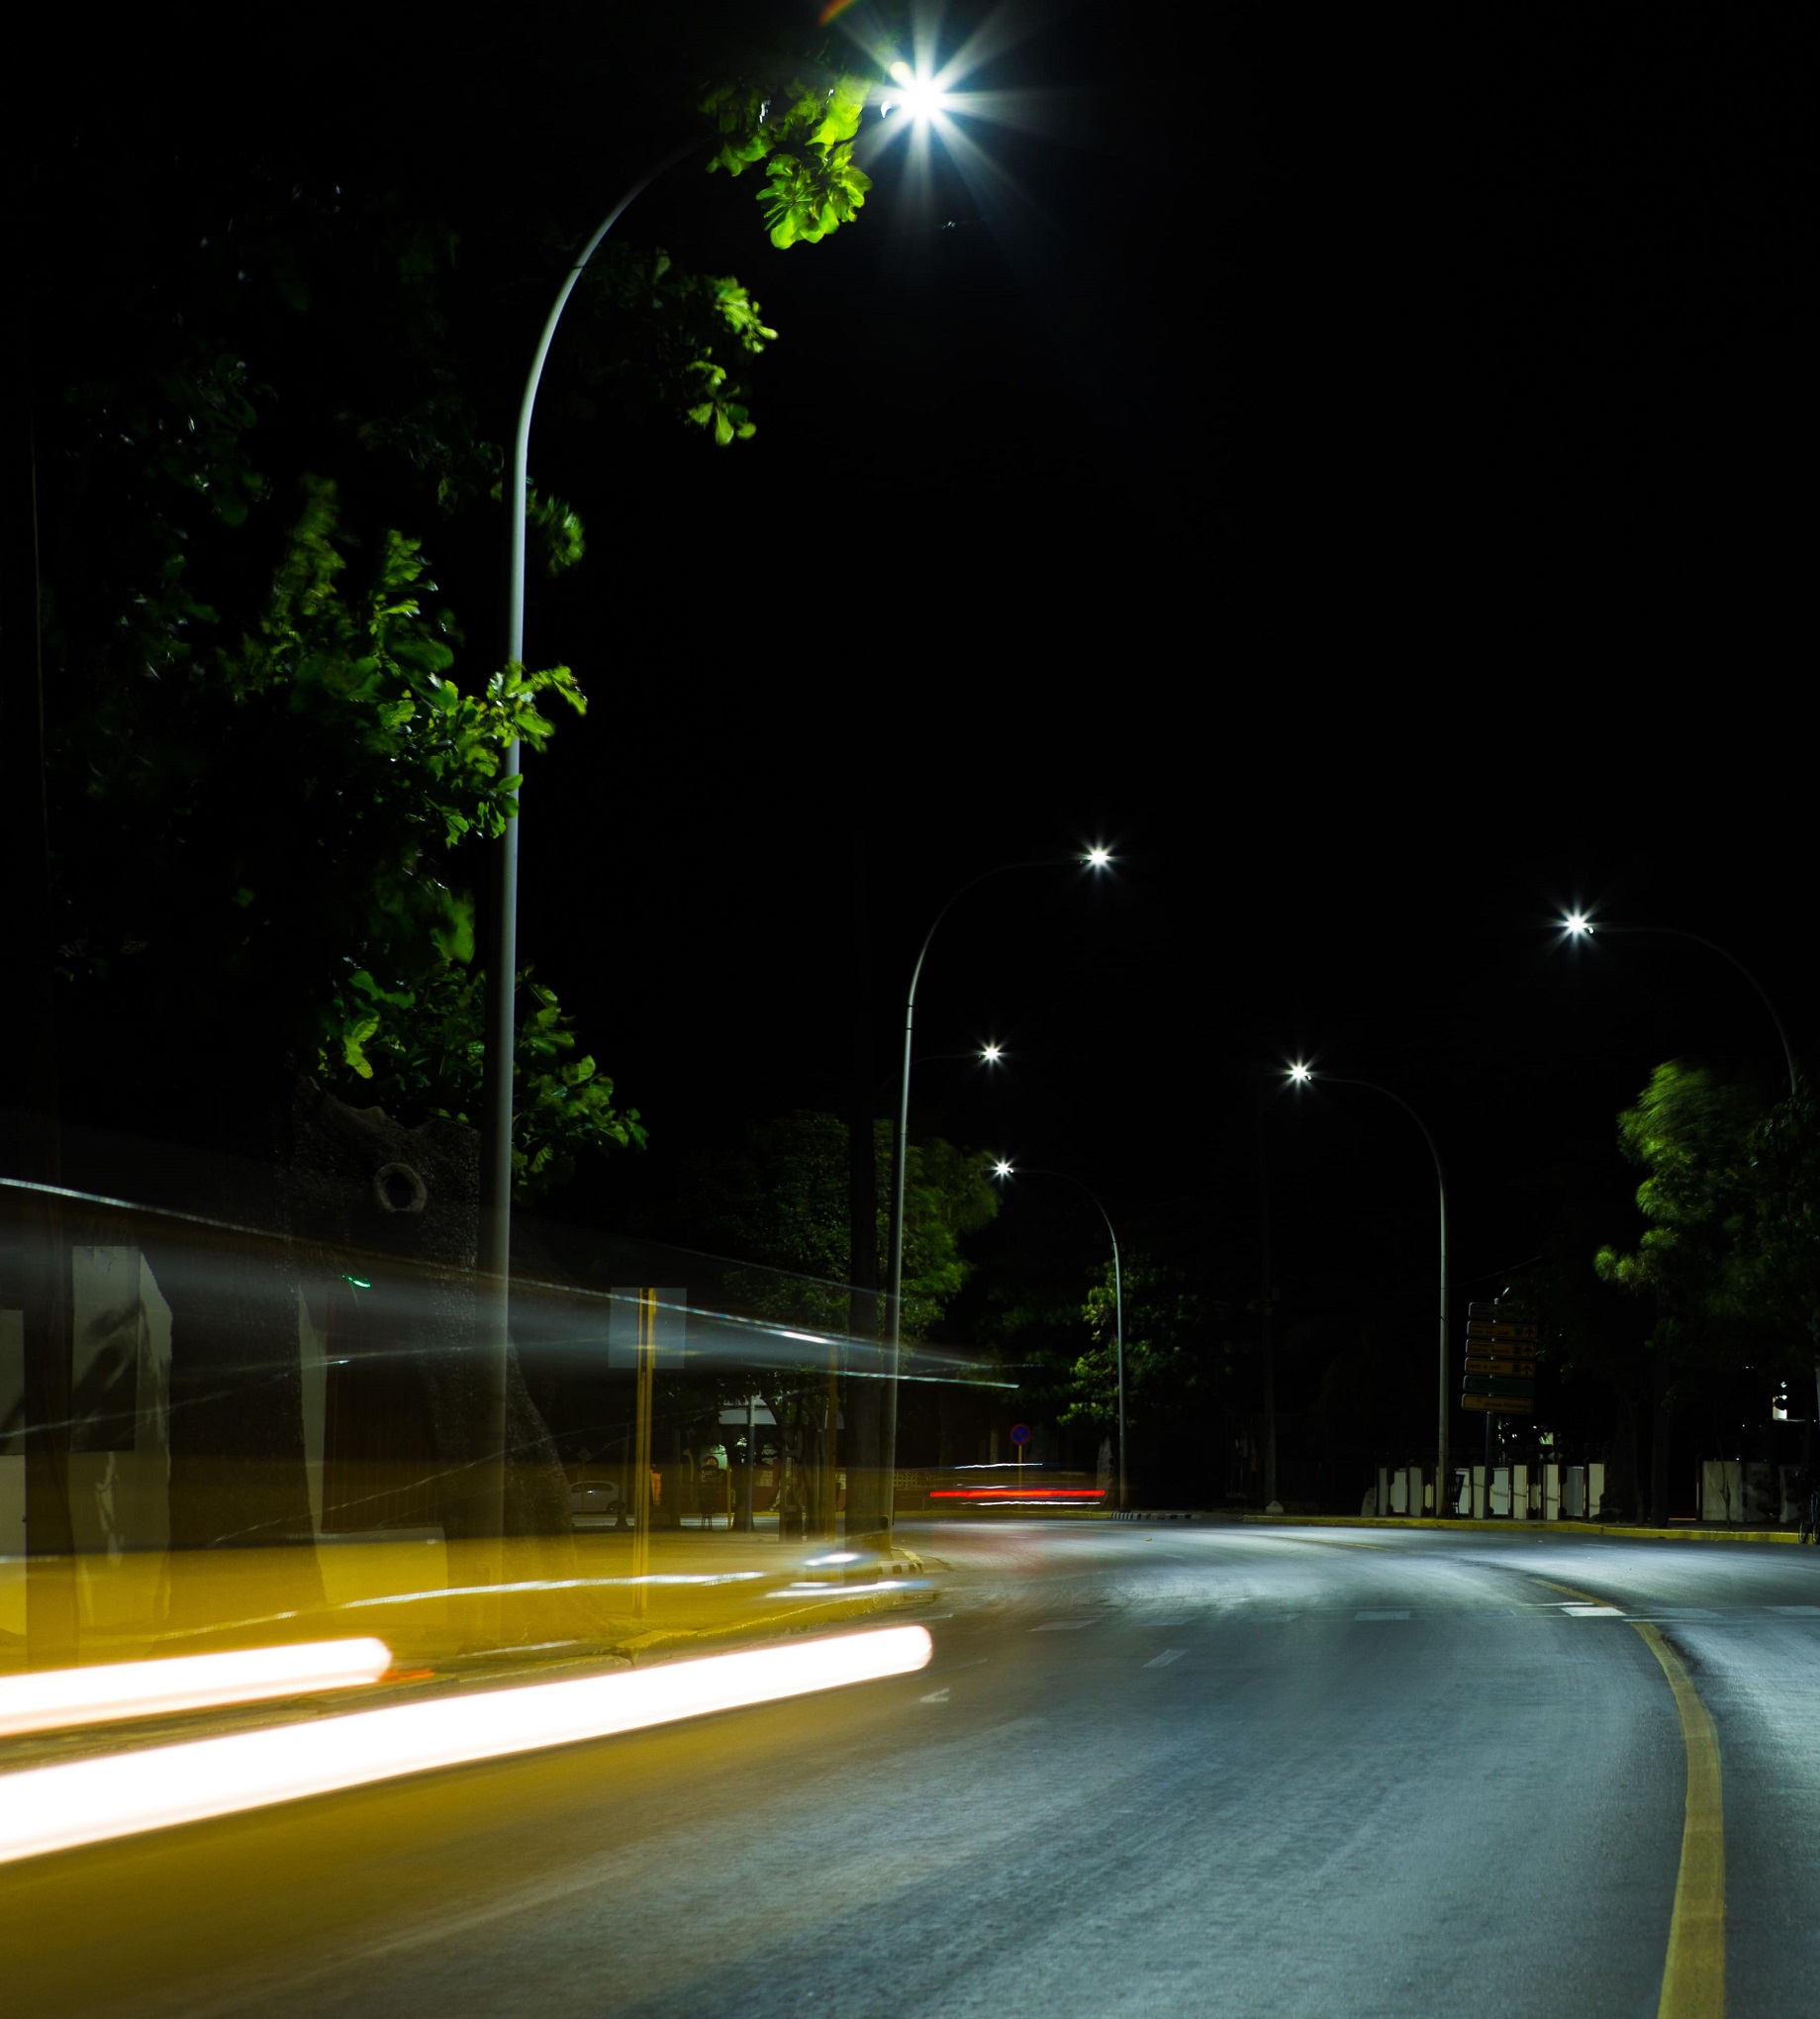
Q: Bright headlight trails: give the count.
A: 2